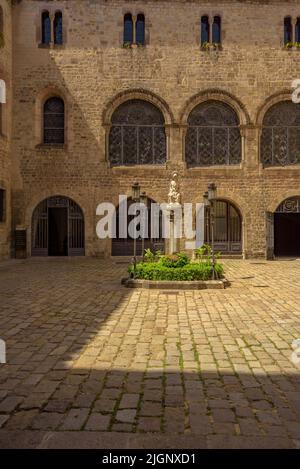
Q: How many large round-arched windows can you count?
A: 3